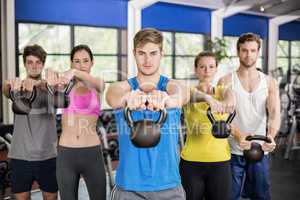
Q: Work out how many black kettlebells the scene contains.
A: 5